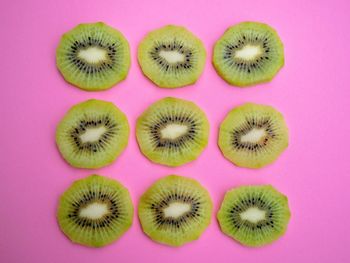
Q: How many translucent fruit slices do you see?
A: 9